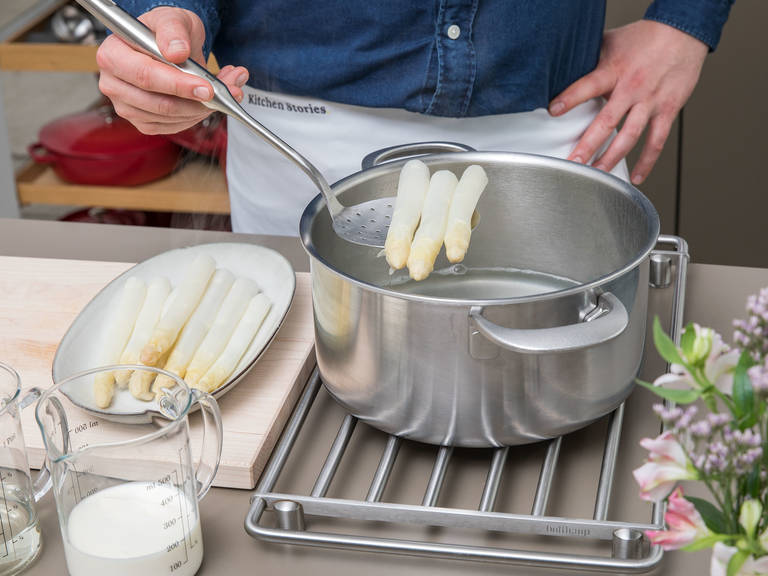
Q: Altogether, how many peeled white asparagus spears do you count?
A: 10